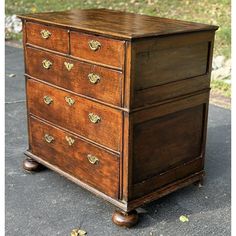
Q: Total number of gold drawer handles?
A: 8